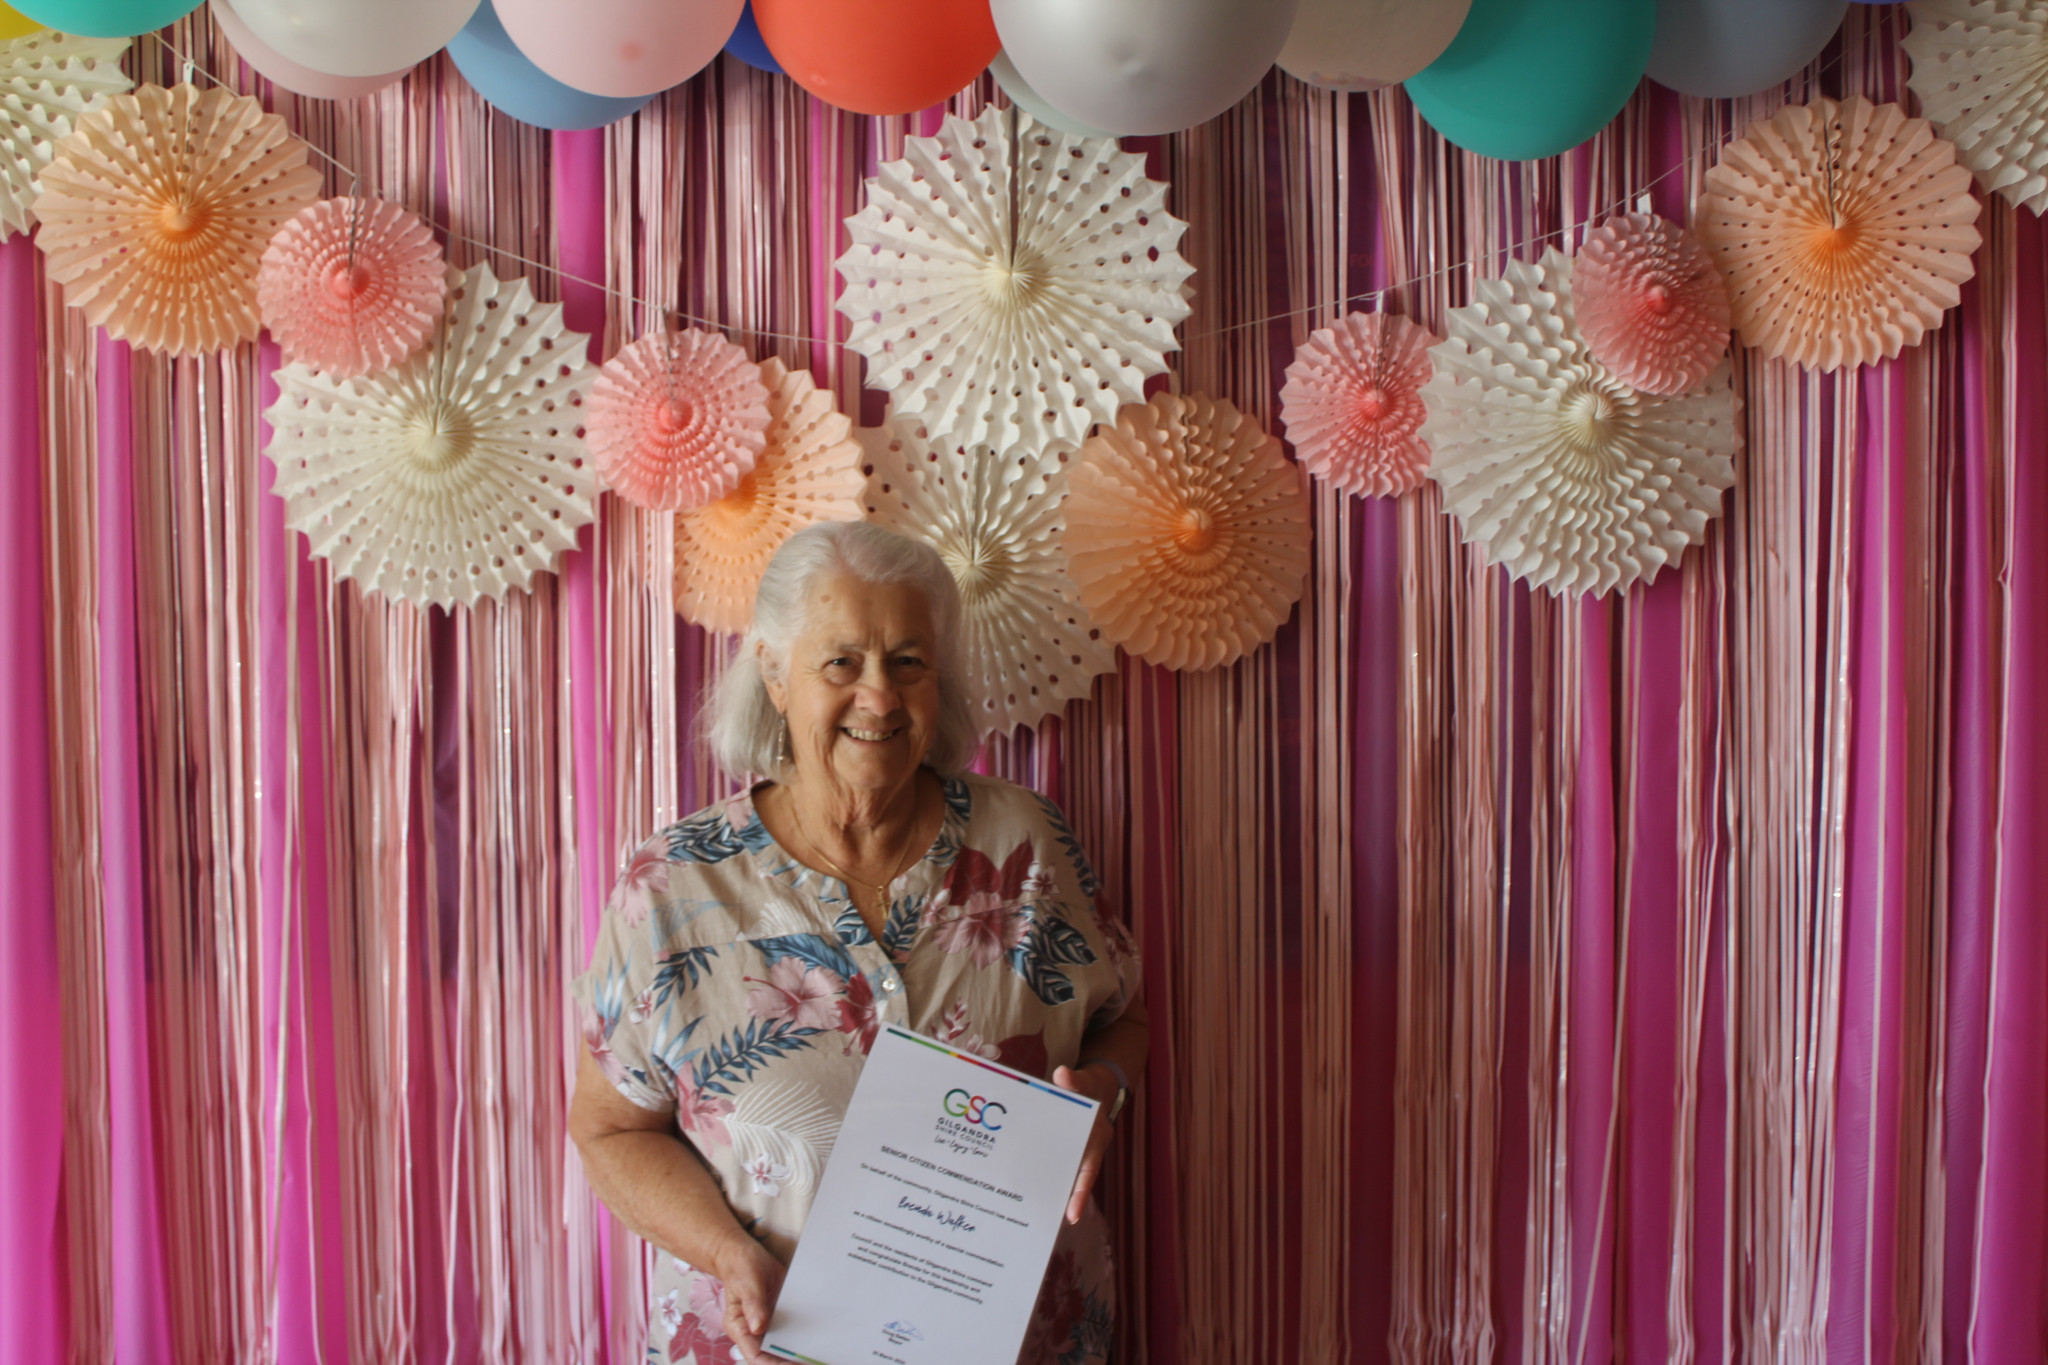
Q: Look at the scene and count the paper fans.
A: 14